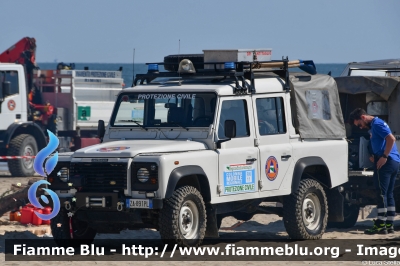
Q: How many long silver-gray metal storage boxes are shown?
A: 1